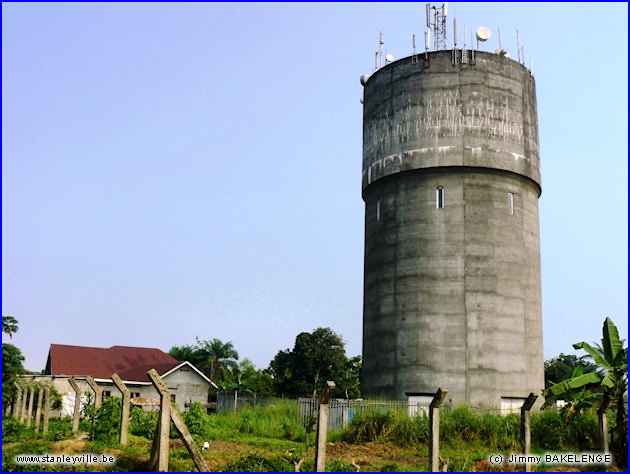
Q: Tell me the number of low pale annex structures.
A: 2